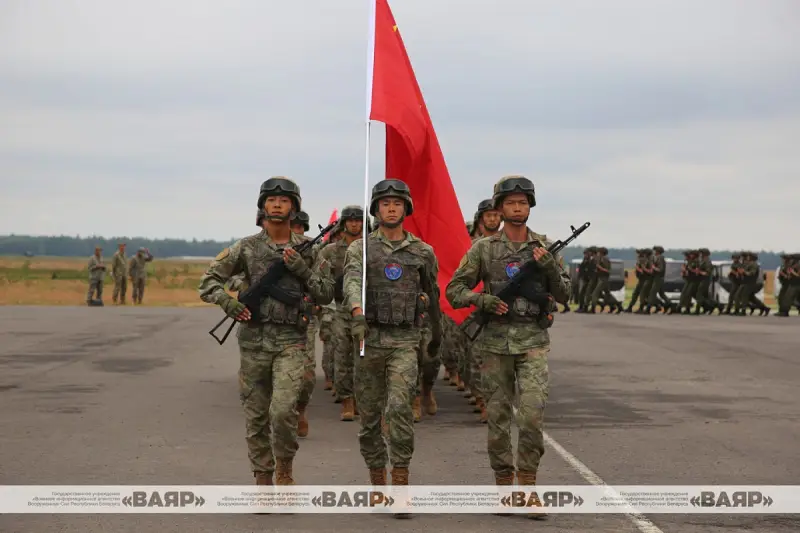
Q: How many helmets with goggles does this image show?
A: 6